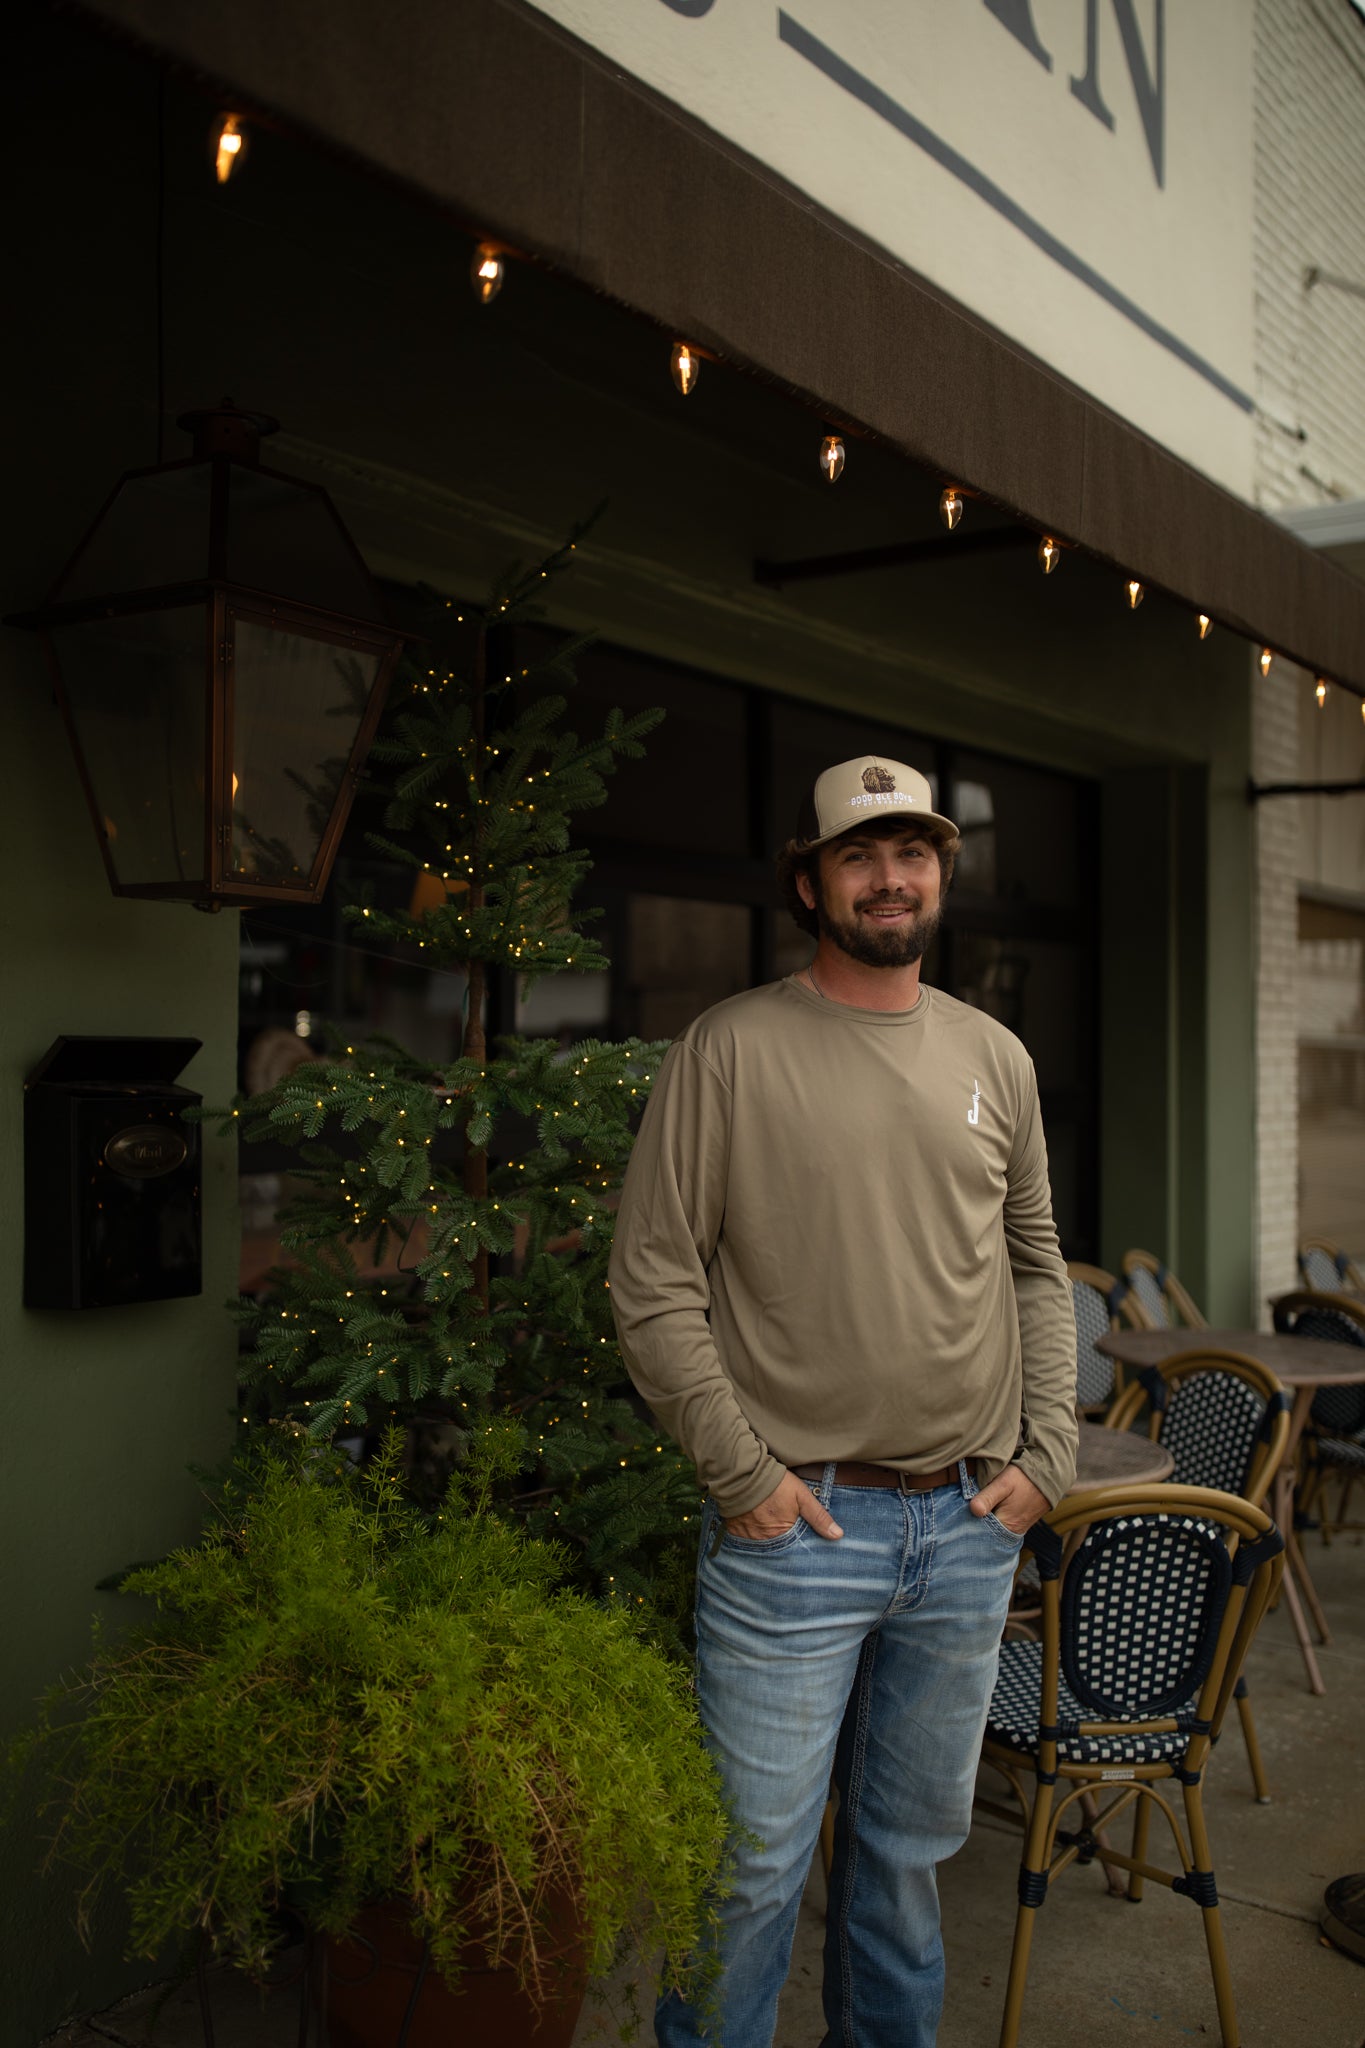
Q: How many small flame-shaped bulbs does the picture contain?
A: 11